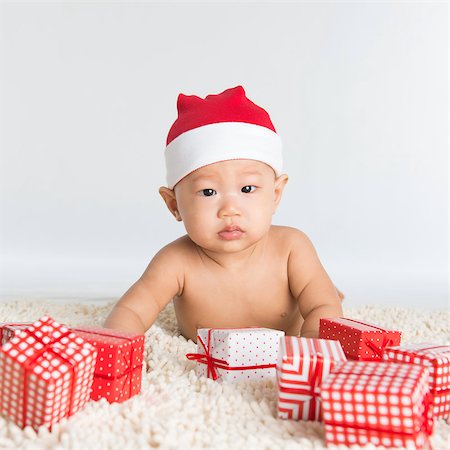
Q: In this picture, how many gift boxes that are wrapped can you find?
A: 8